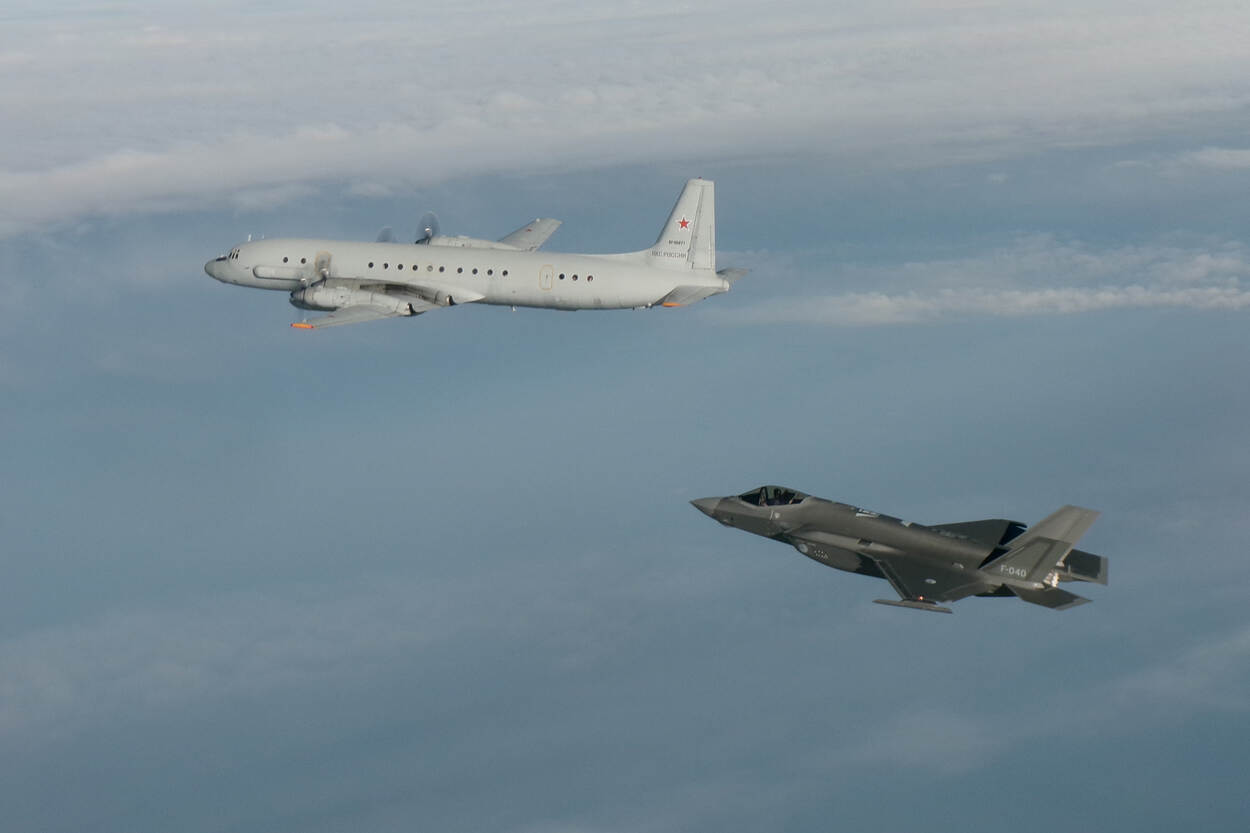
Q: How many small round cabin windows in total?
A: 15